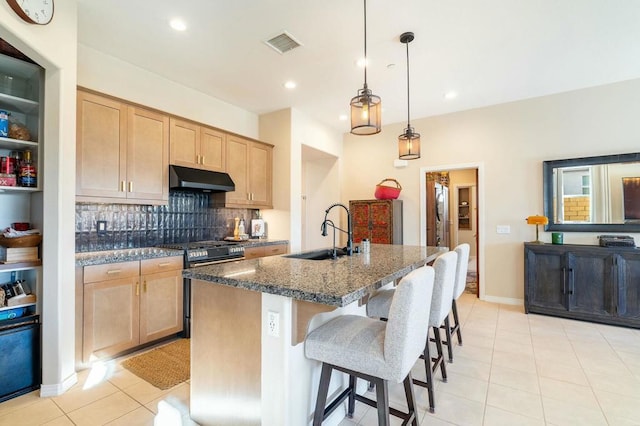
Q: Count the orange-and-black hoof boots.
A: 0